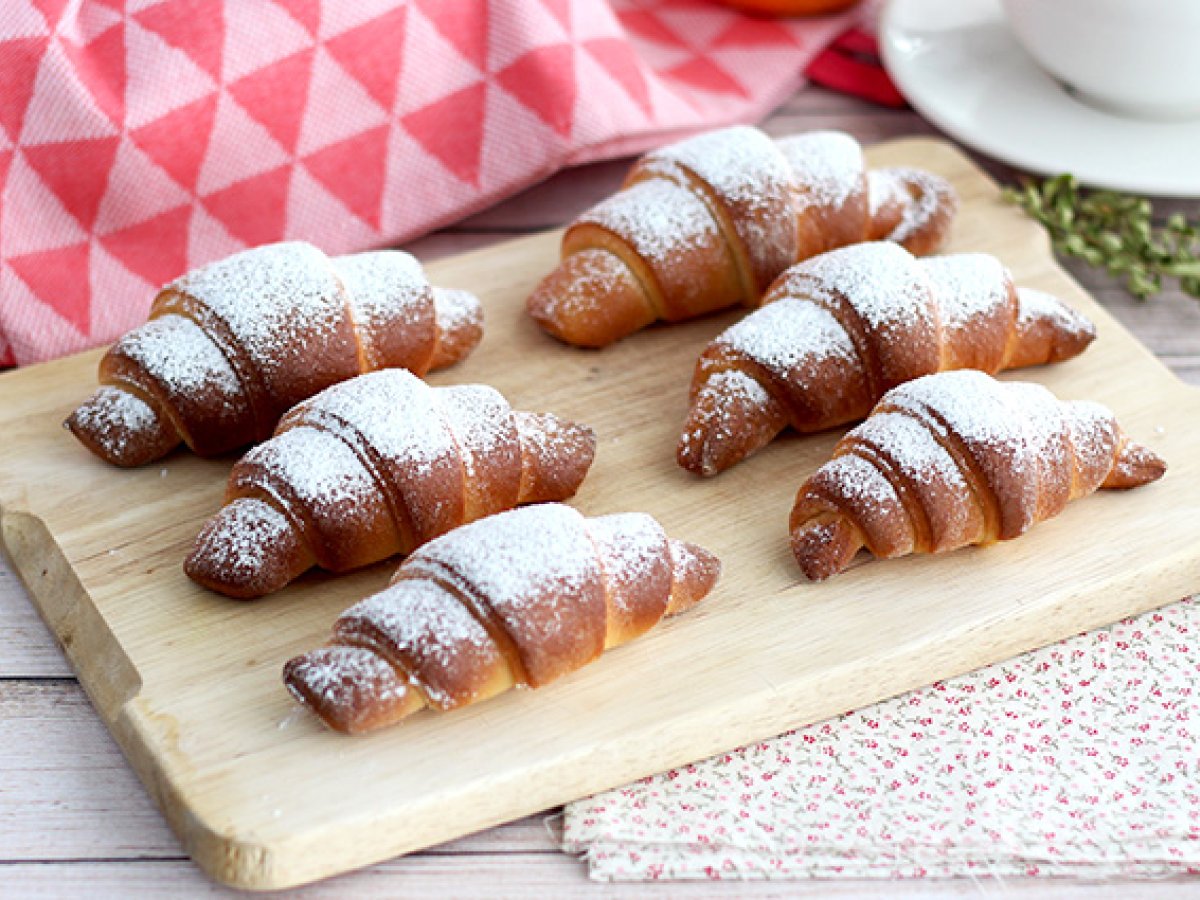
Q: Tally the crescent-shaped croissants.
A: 6